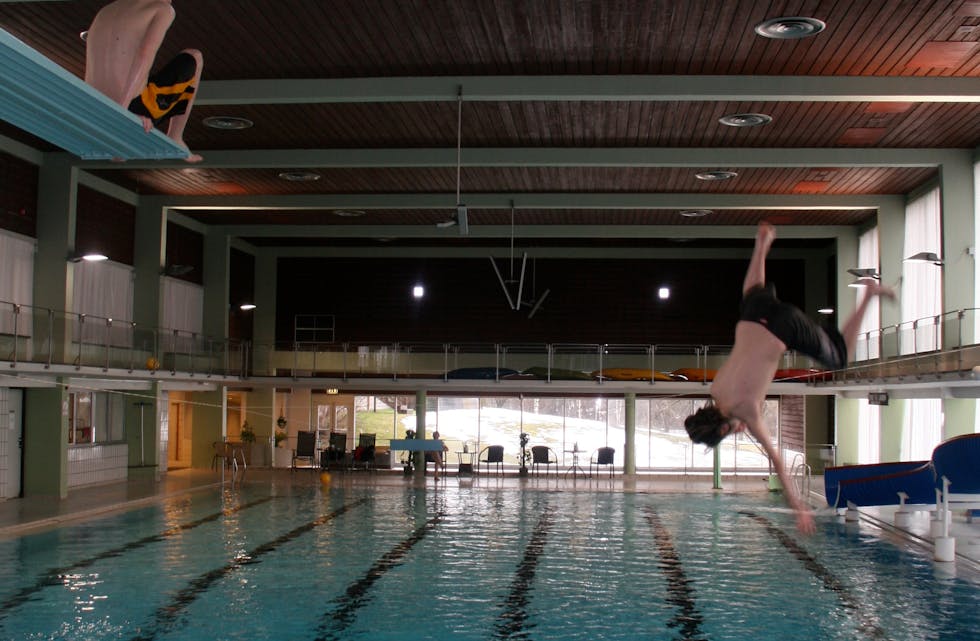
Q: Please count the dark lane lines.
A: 6